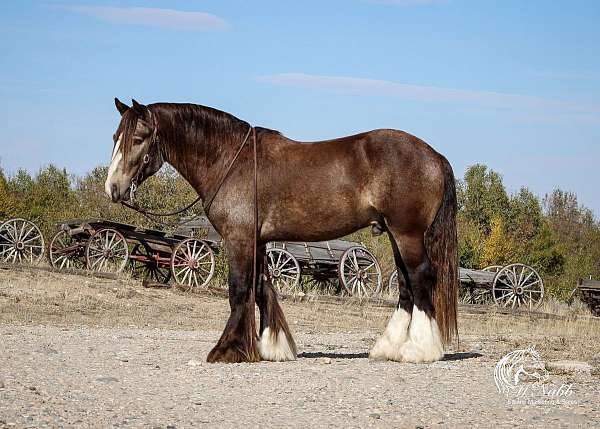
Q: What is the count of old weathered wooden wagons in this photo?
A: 5